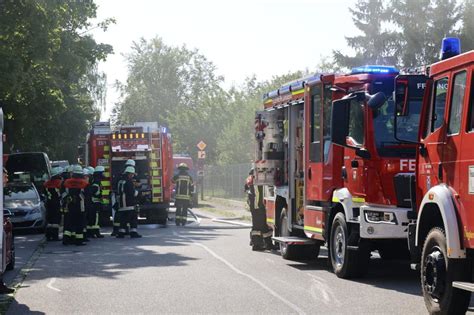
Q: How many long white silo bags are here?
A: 0